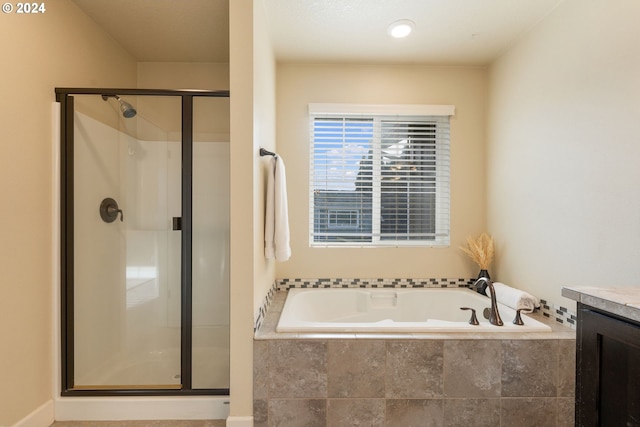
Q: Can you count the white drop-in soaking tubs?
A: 1